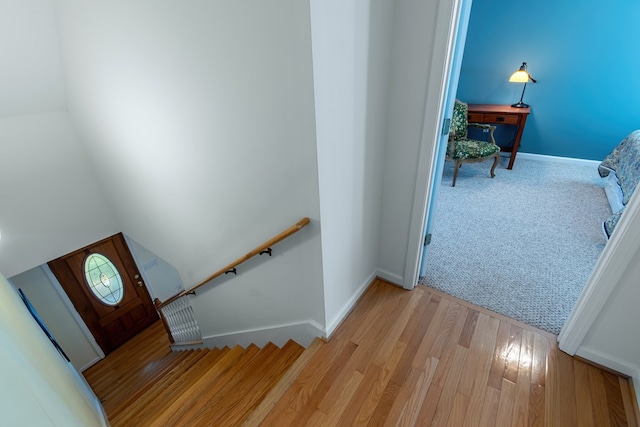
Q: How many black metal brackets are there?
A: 3